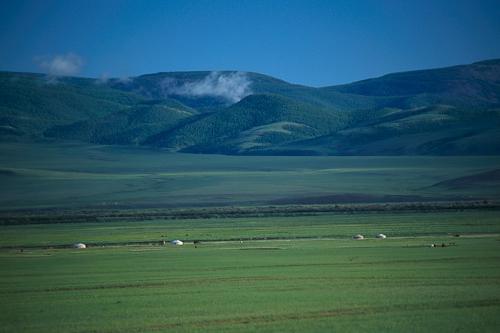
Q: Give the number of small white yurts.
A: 4